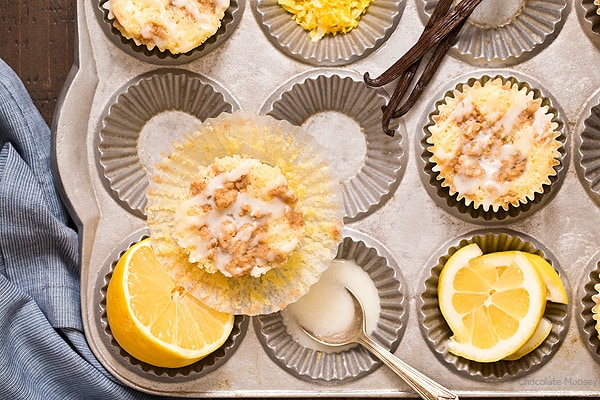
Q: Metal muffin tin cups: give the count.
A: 12